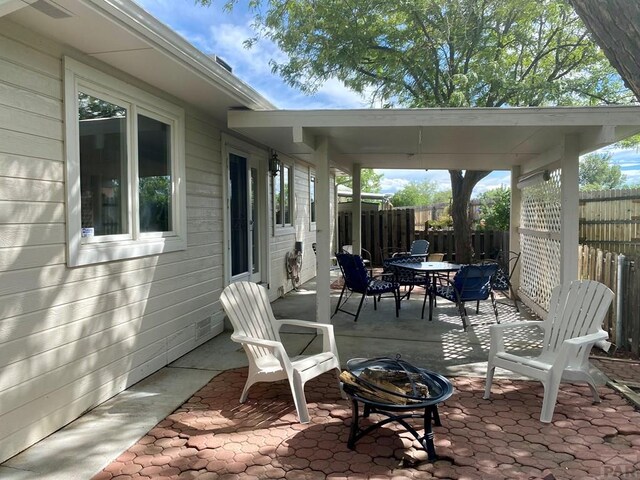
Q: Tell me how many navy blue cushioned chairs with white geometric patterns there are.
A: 4